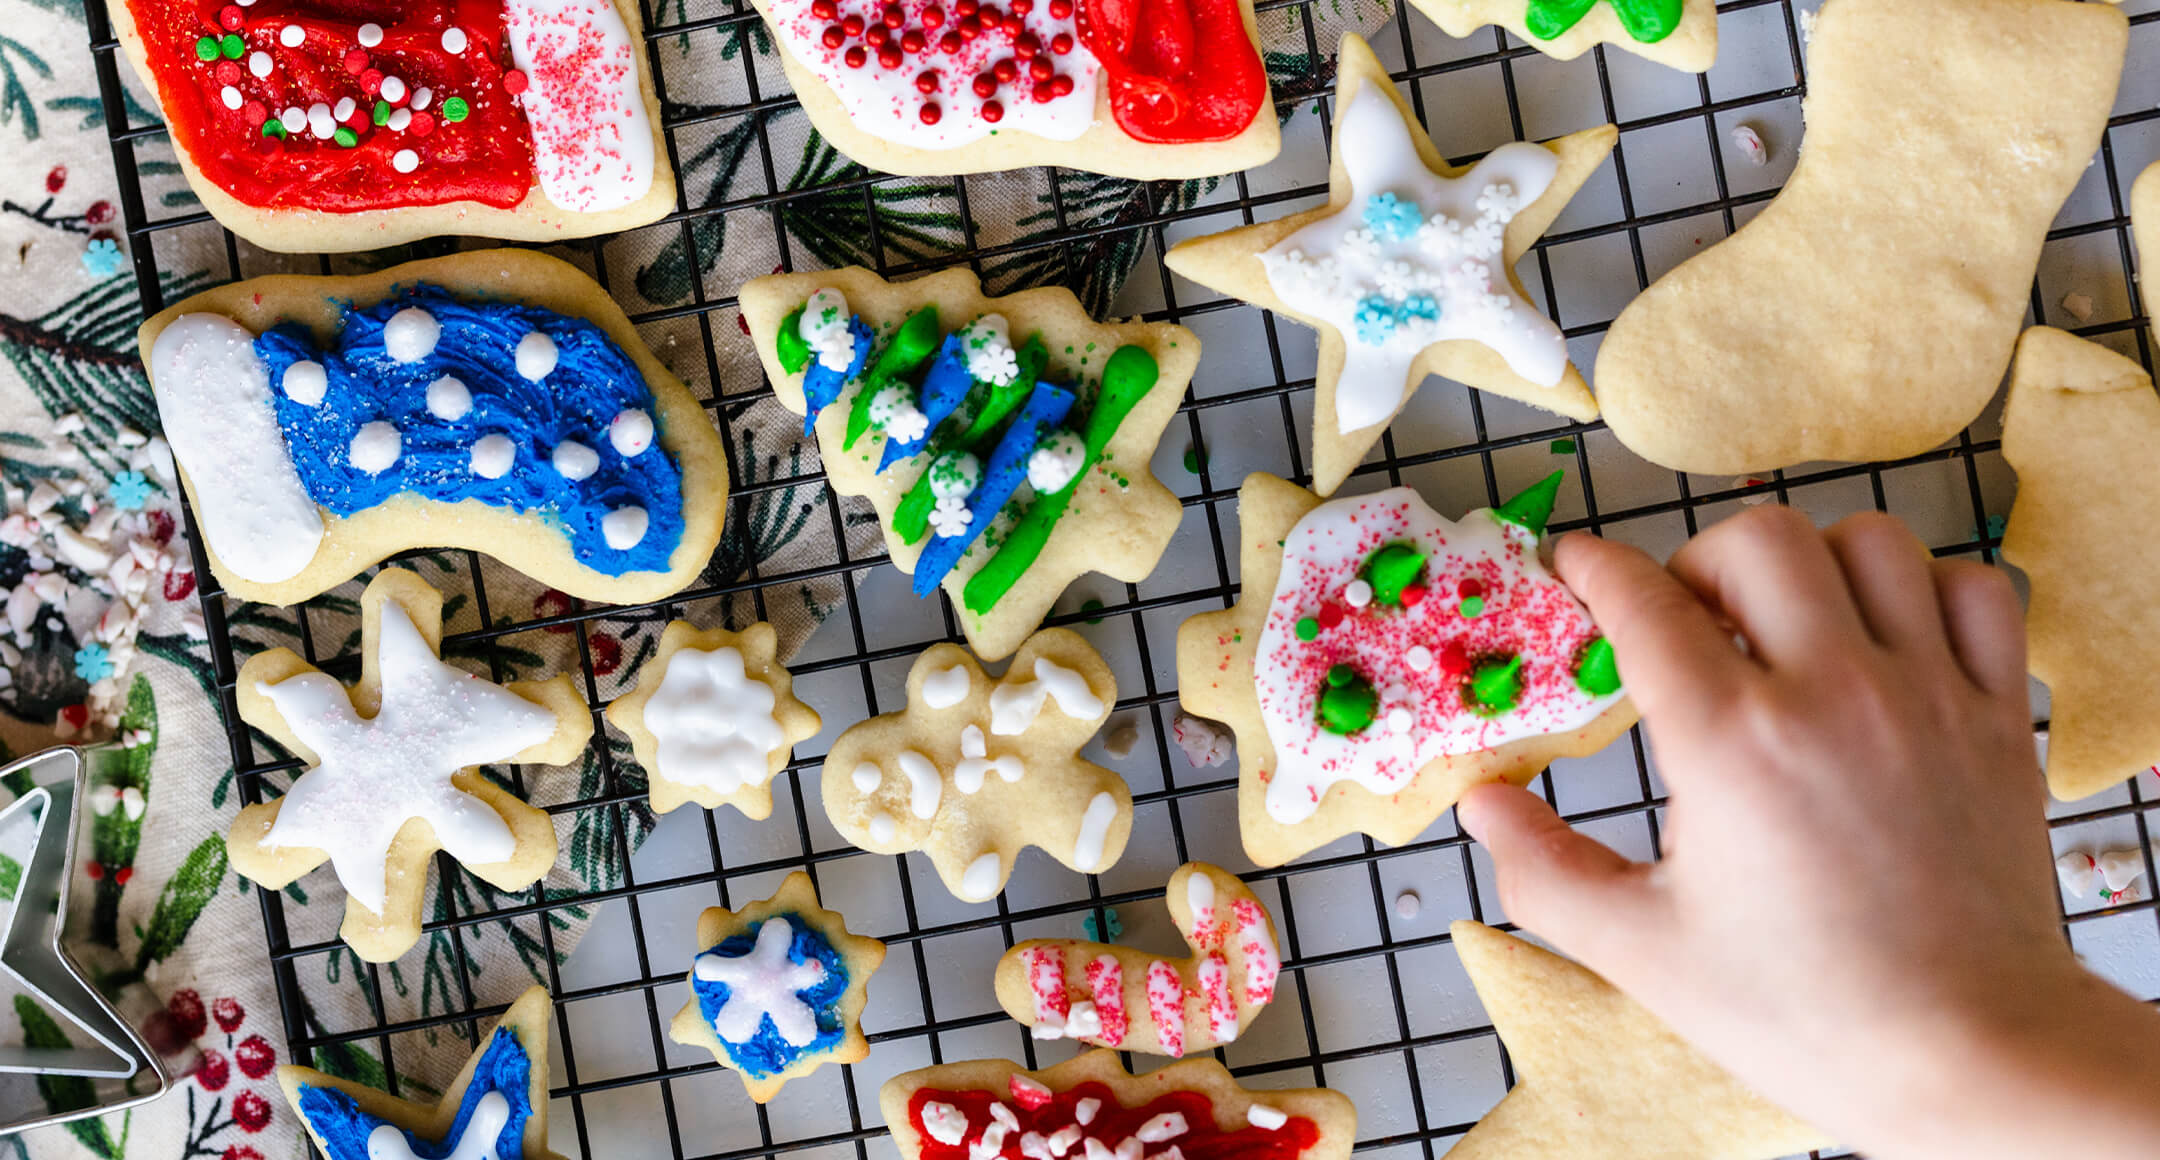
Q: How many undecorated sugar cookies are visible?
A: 4